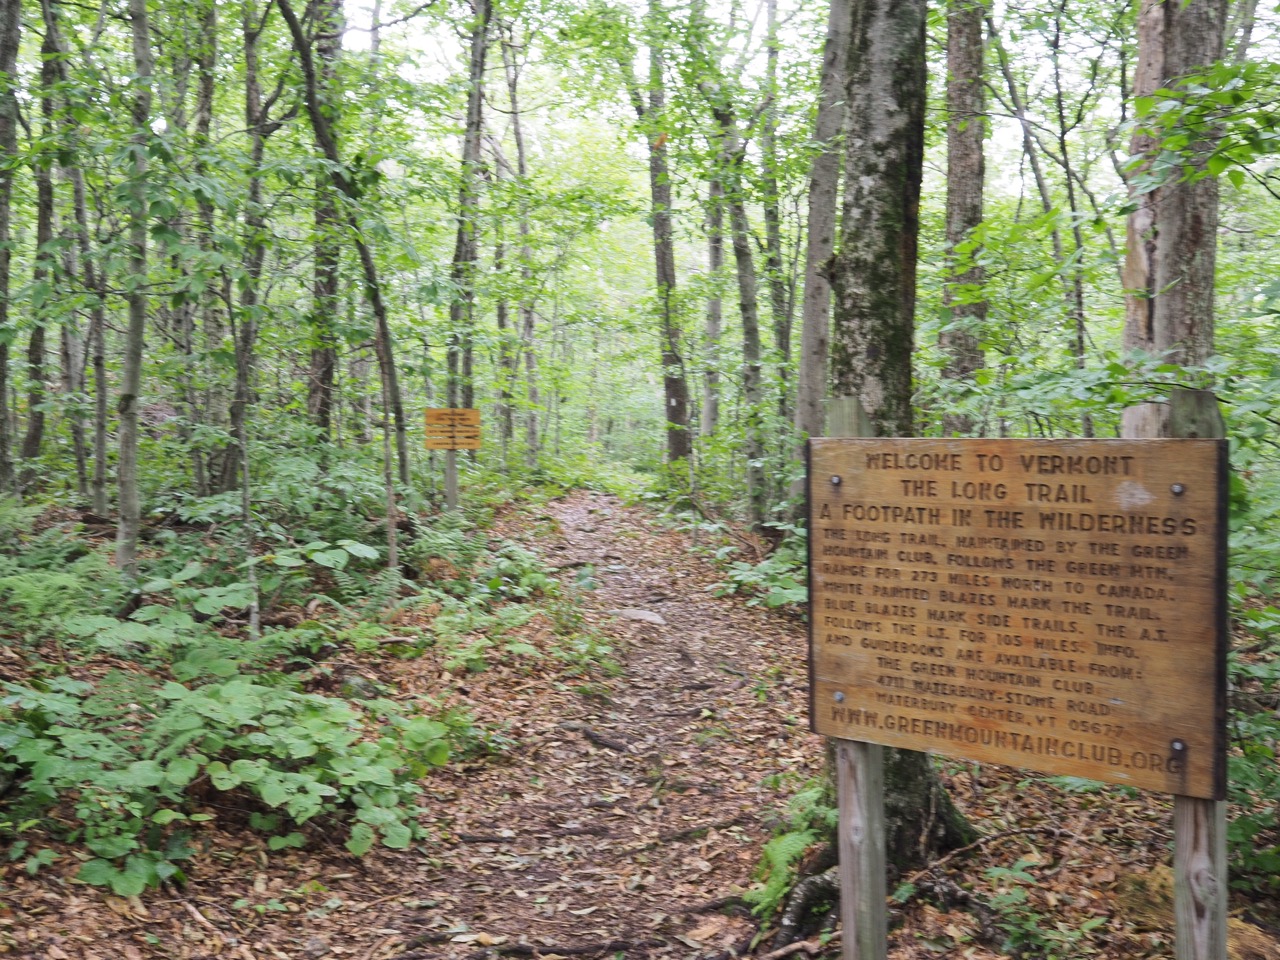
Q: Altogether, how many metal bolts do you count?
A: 4